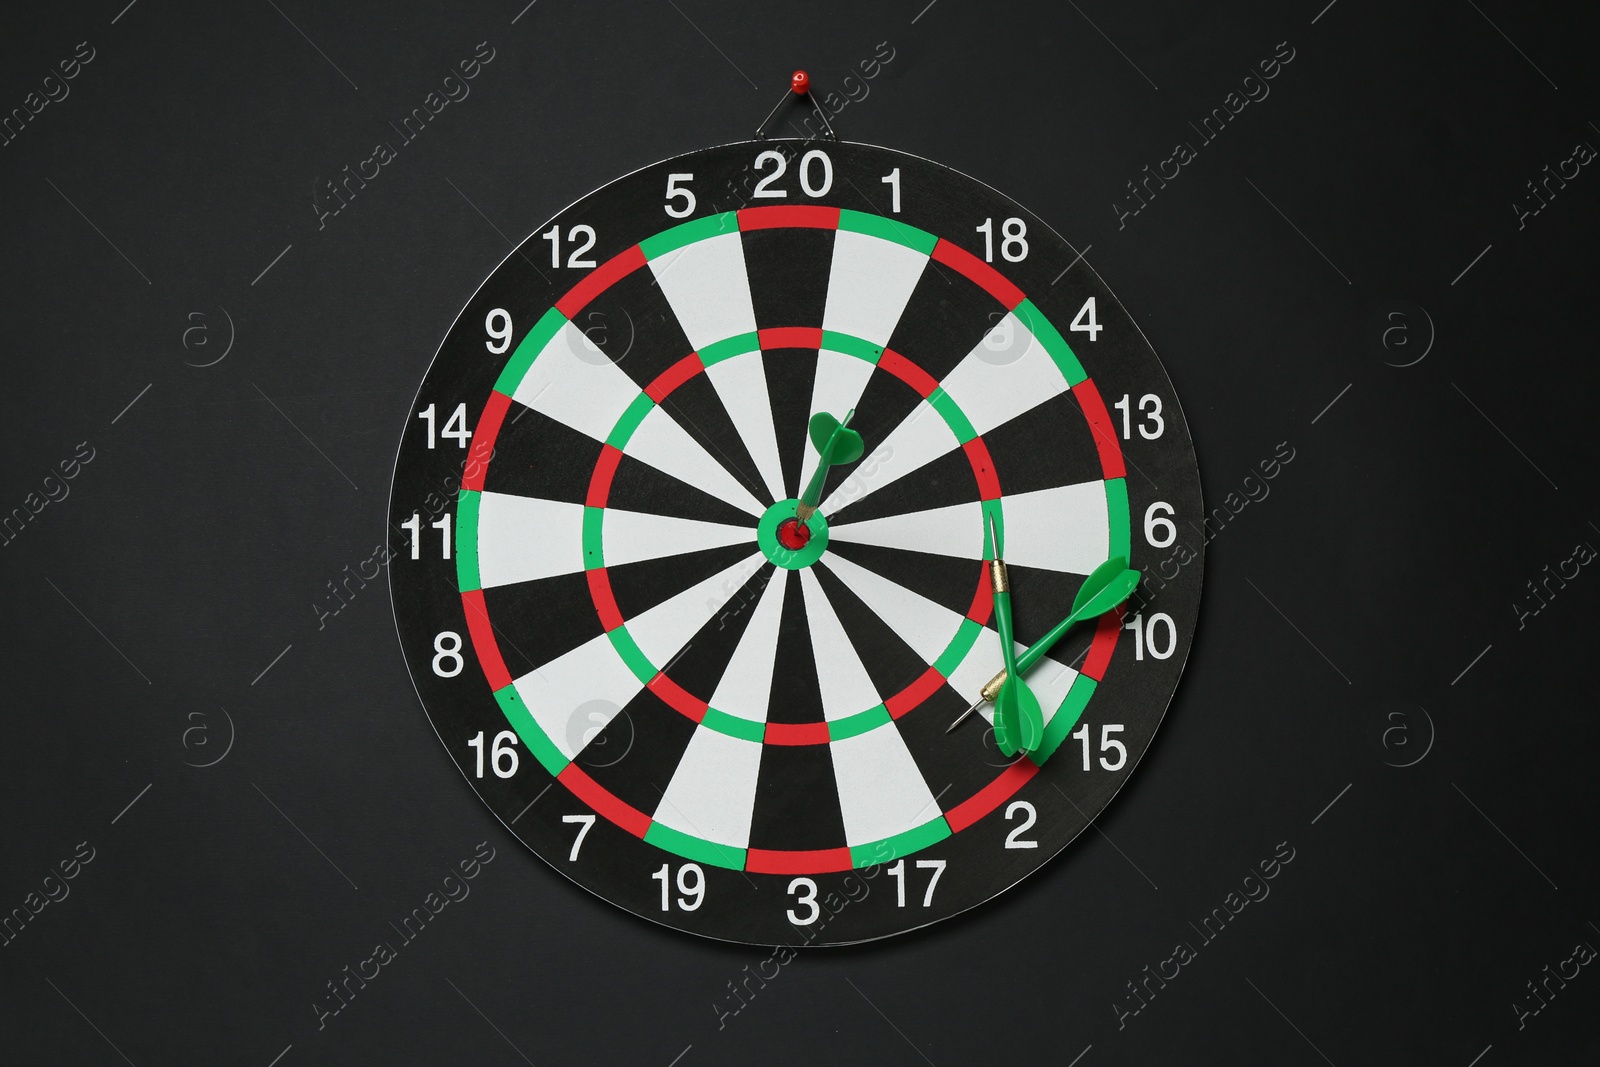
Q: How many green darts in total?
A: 3